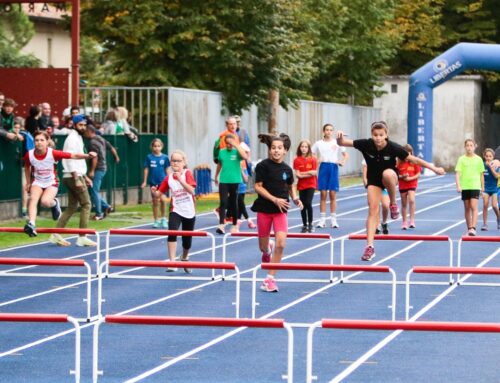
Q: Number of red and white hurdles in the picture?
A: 12